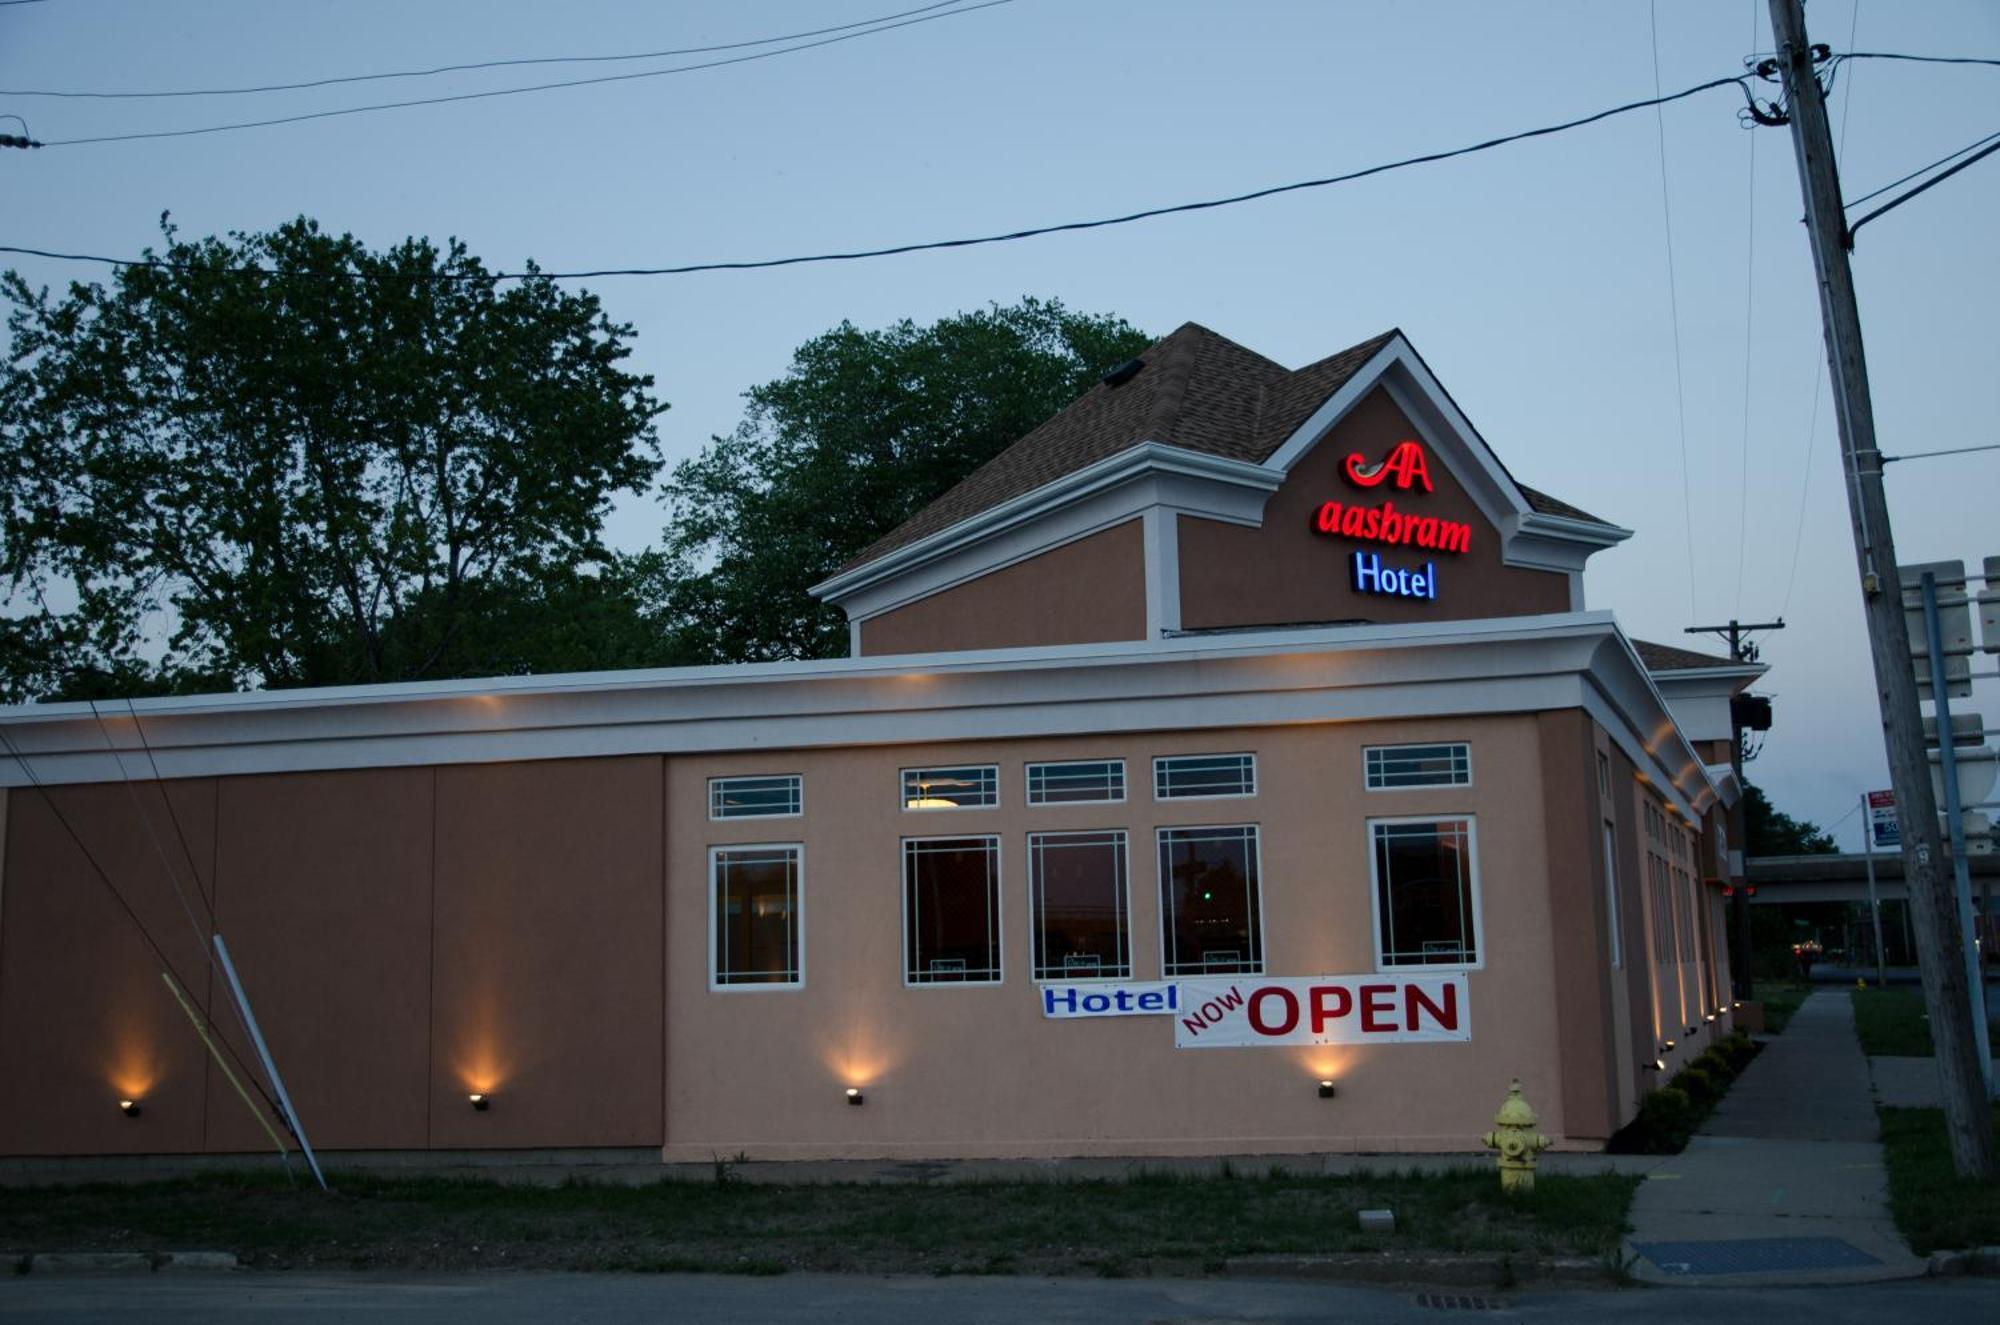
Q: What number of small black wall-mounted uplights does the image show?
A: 10